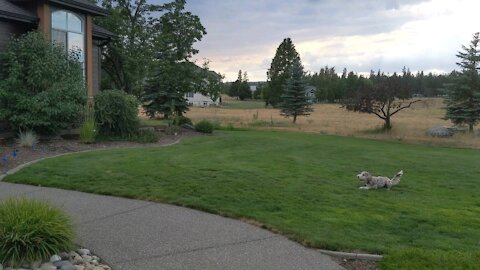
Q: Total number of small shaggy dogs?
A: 1